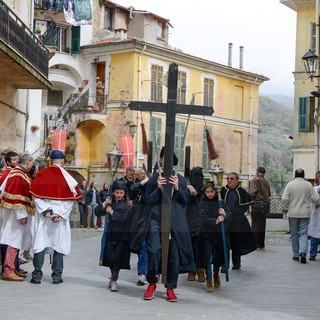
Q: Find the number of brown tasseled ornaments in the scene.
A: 2